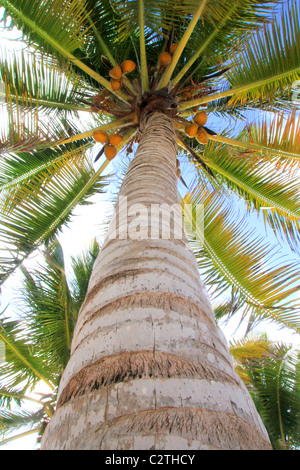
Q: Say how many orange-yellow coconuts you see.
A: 11